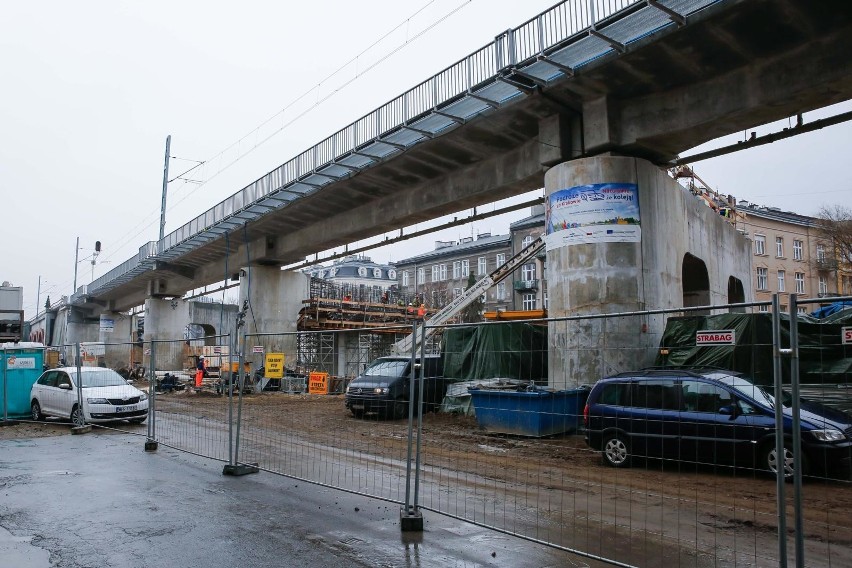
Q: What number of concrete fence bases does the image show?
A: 4